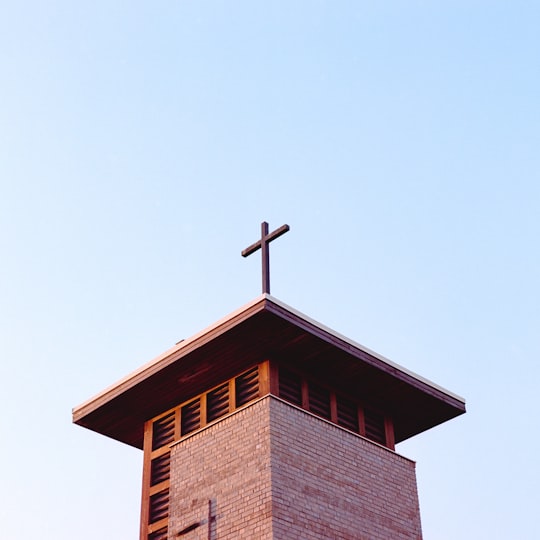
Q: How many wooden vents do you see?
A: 11